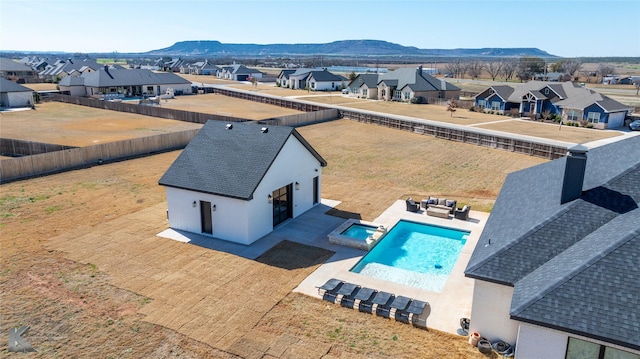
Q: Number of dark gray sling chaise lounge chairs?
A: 6